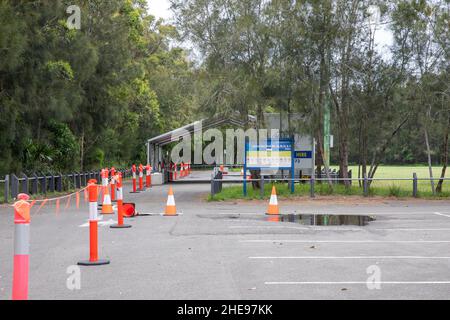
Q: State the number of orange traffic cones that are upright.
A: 3